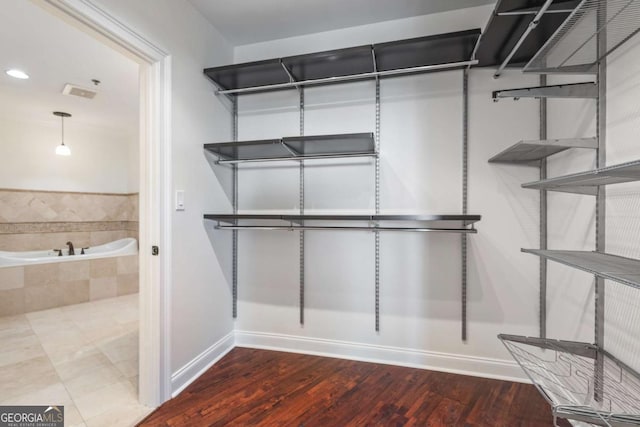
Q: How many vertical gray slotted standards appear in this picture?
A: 6